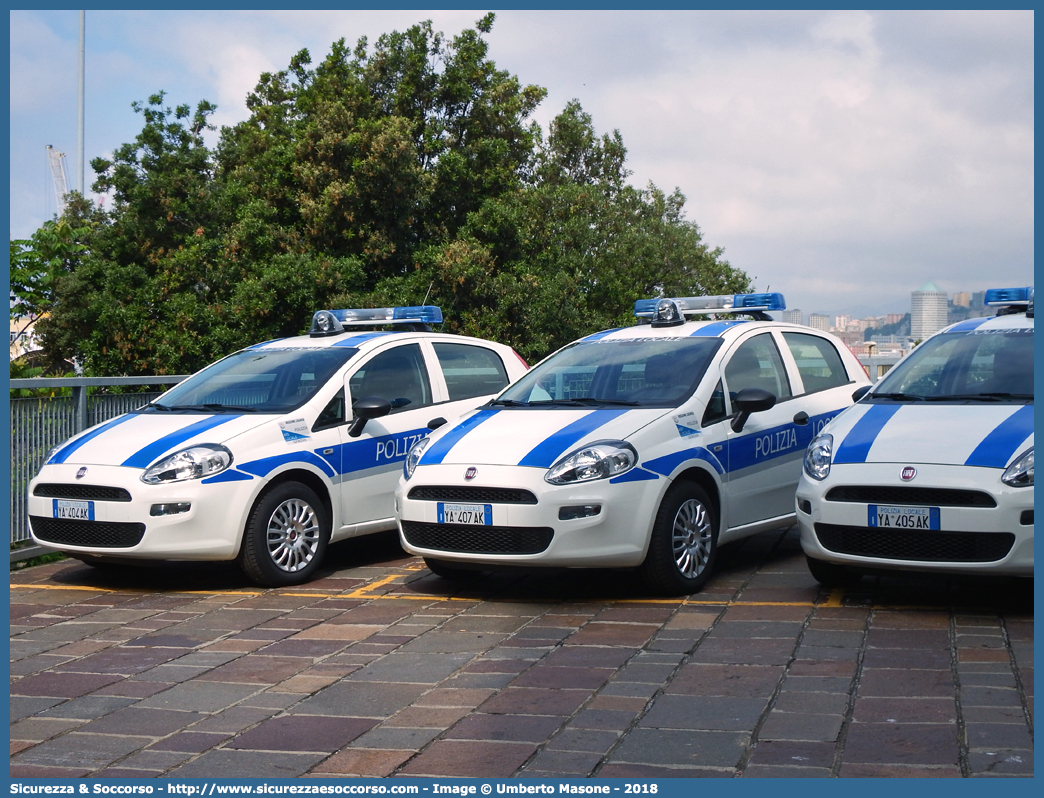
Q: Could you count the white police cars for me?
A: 3